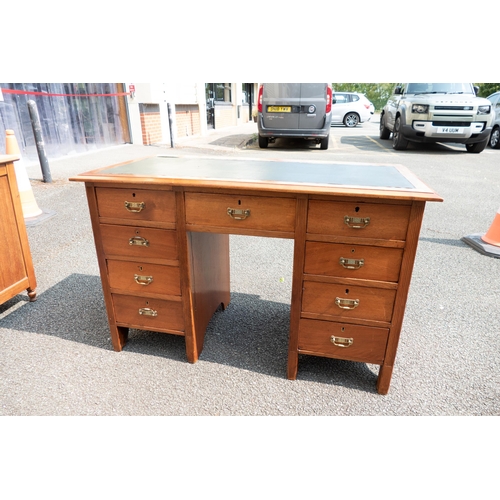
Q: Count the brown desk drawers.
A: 9